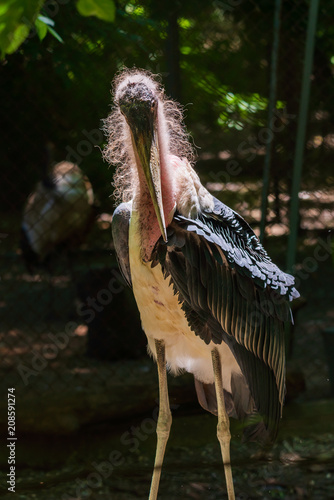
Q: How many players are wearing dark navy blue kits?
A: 0